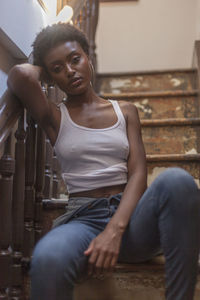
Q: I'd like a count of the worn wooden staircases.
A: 1